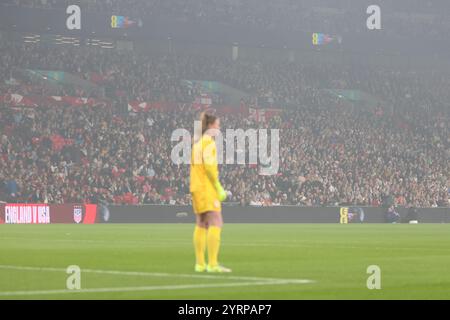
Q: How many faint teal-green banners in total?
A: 3